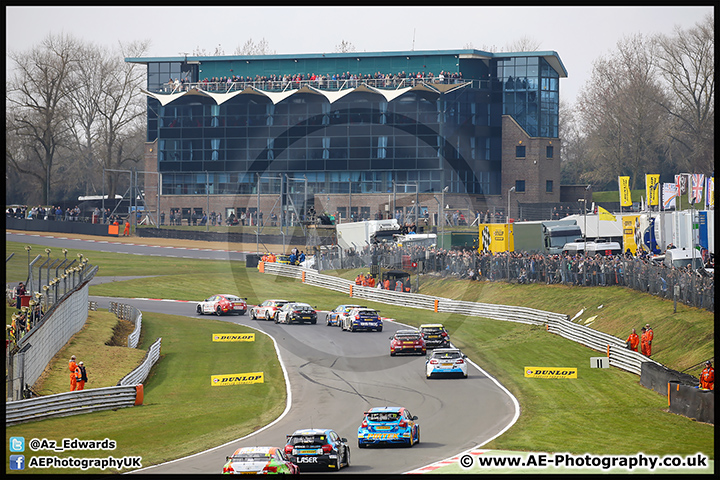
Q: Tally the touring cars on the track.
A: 11